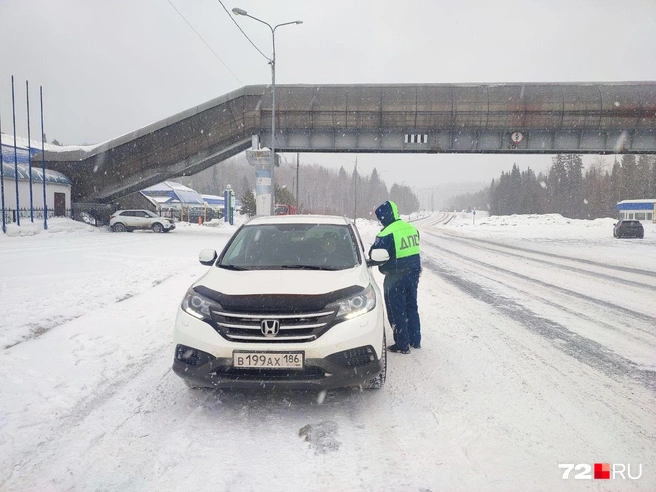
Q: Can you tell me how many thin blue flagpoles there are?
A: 4